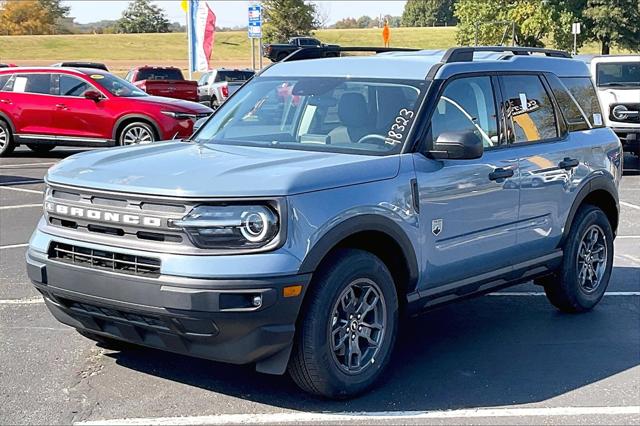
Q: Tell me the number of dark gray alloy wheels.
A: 2